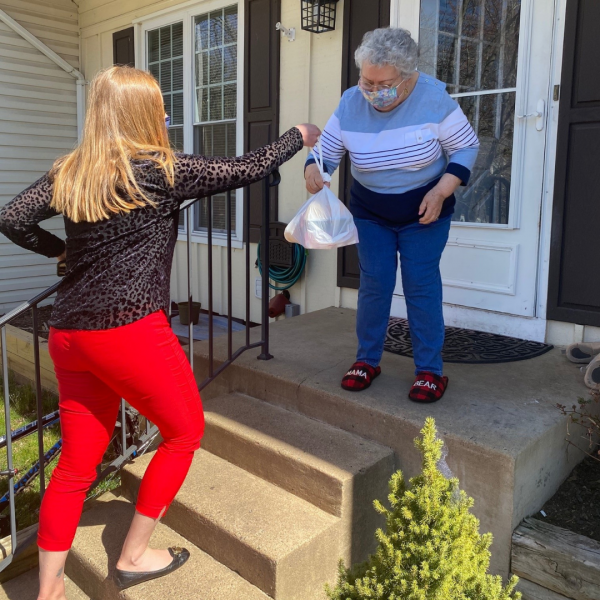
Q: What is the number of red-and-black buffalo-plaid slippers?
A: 2